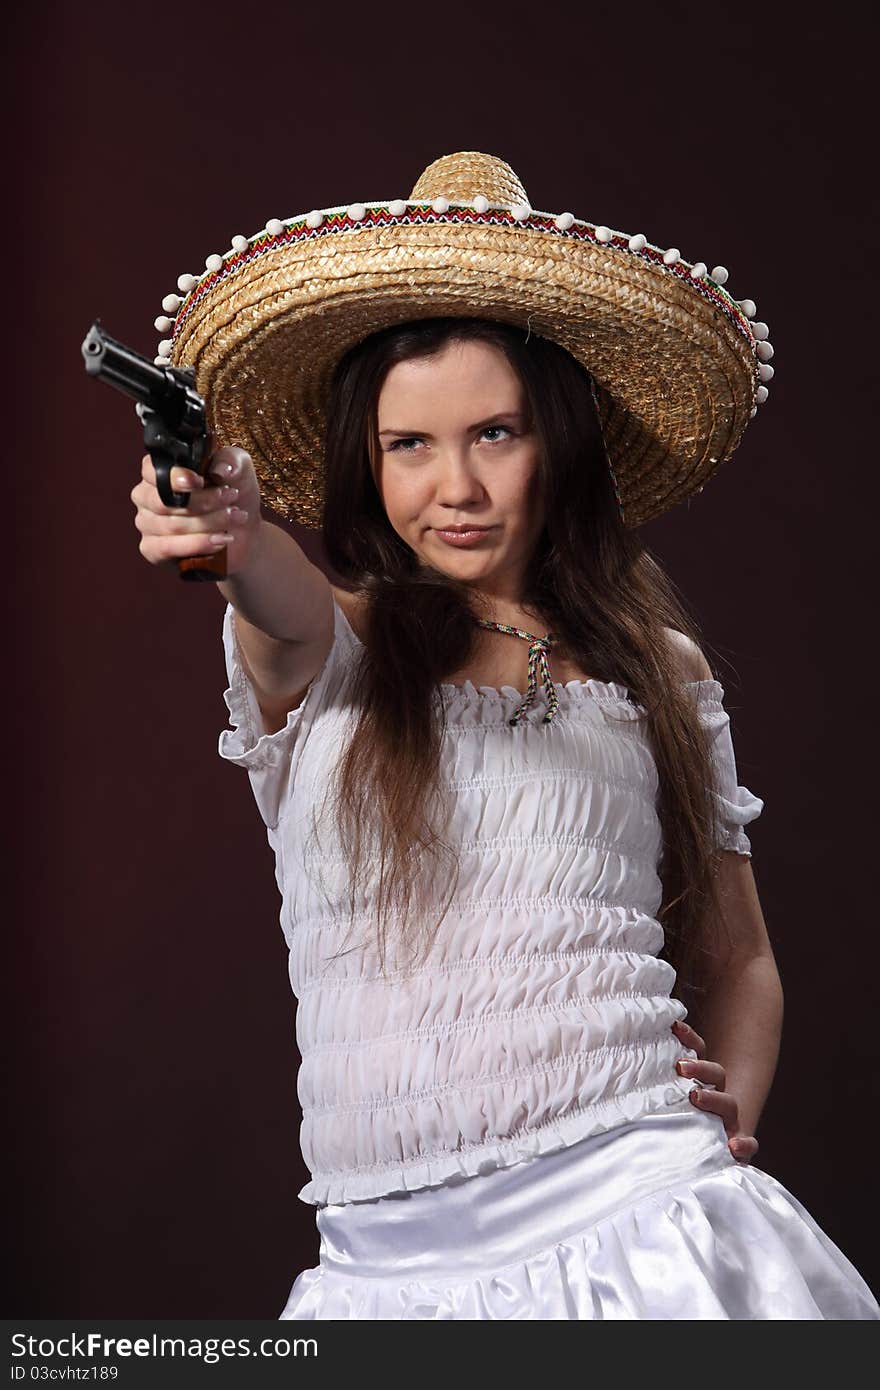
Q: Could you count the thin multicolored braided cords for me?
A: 1